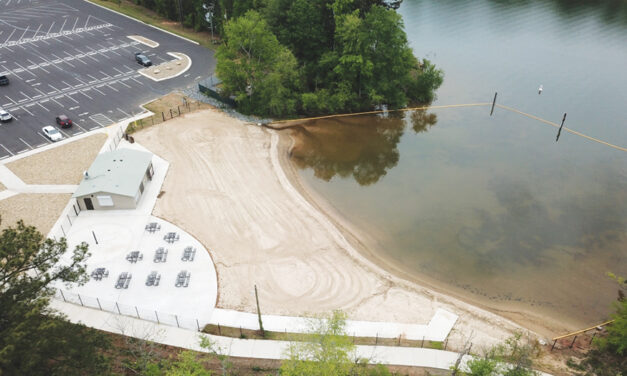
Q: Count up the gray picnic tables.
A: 9